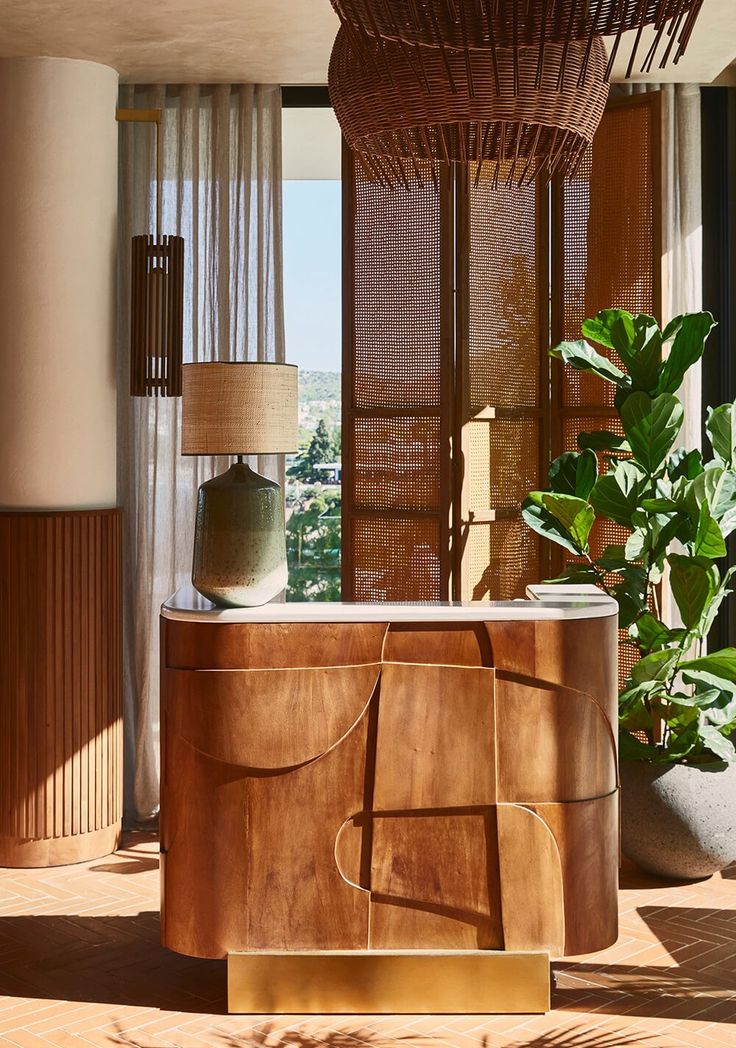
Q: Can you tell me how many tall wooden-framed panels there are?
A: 3